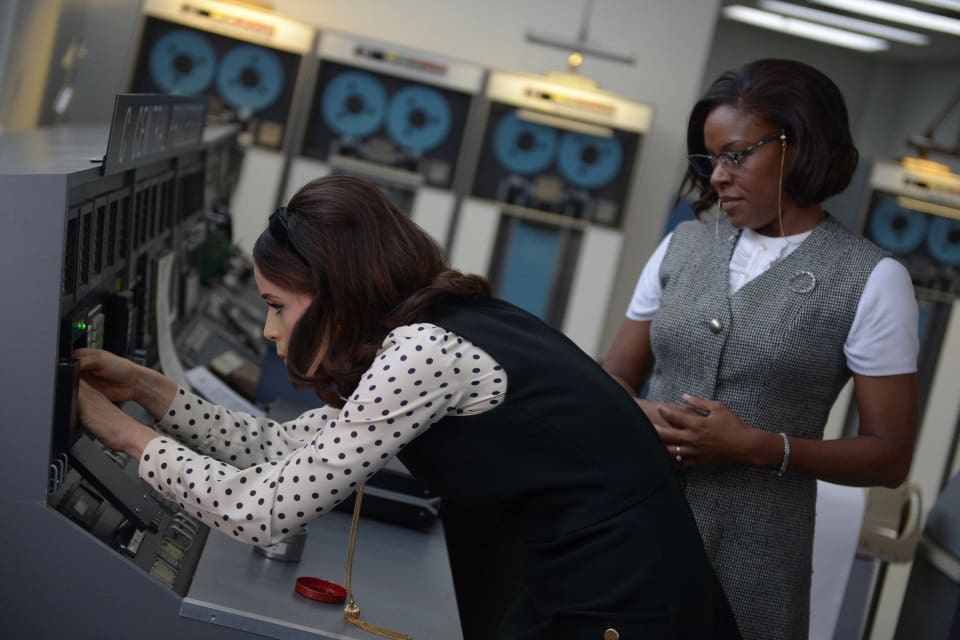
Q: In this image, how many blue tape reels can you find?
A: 8